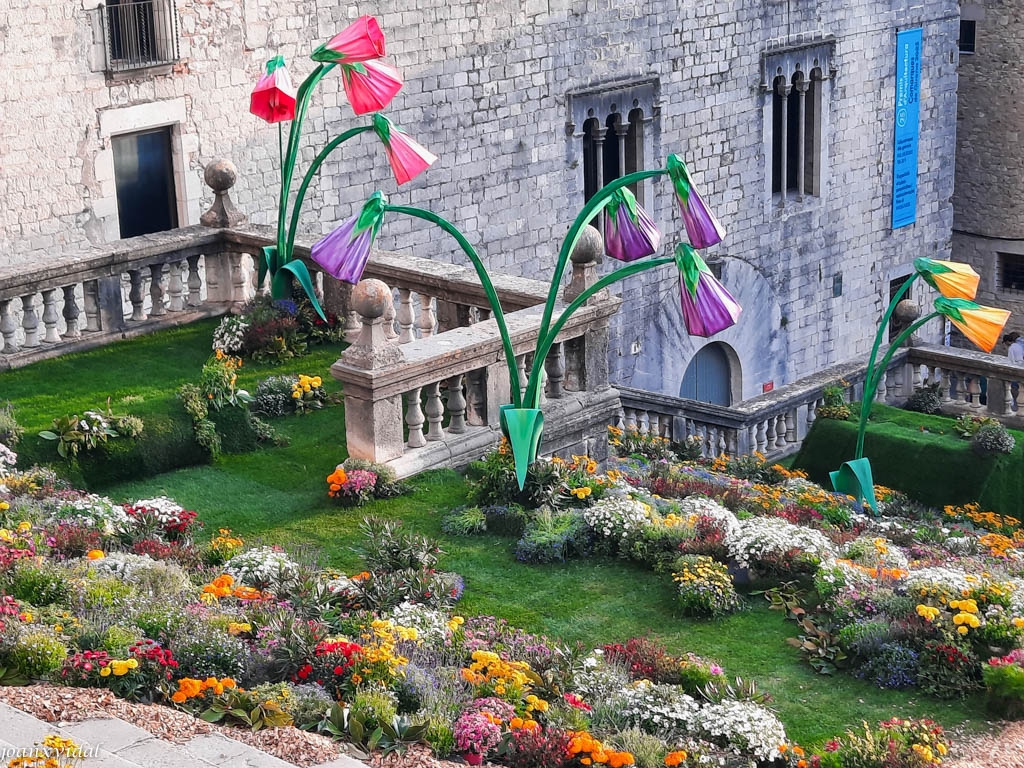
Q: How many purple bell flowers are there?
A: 4